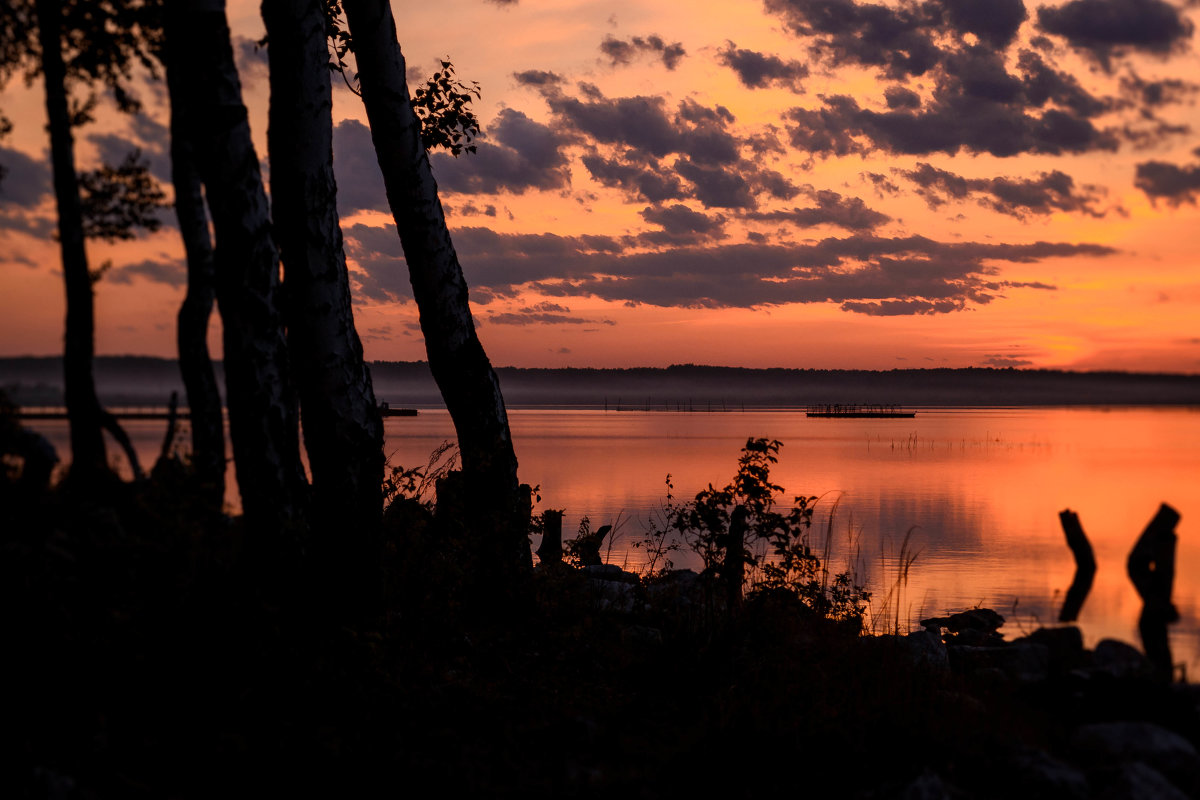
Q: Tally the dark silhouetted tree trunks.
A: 5